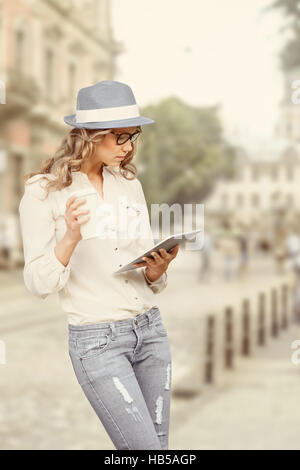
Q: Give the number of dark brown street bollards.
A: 6